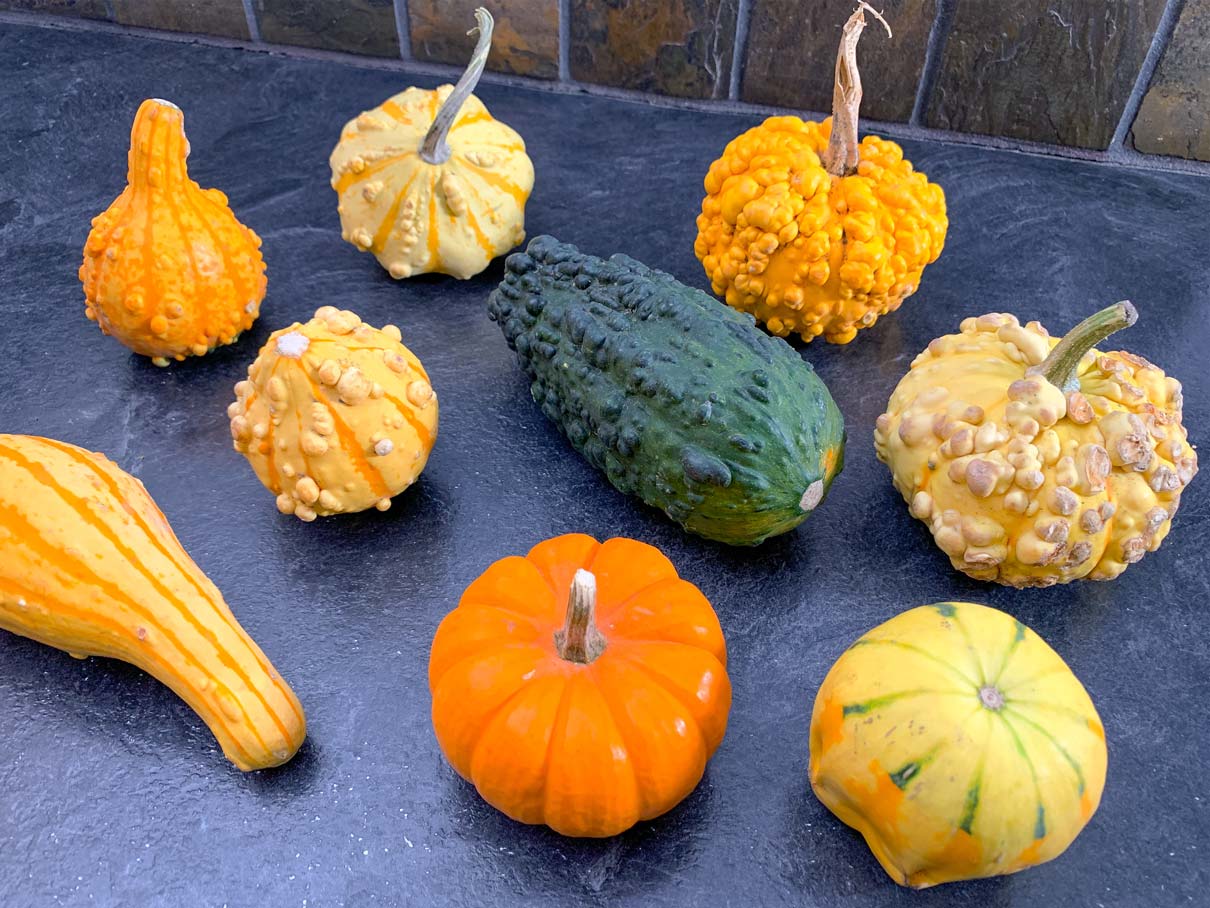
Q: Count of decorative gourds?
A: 9